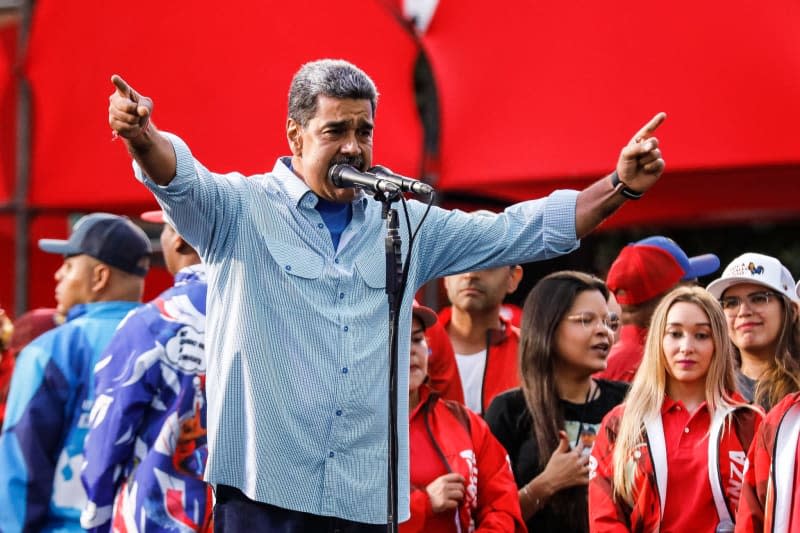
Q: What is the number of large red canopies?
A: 2